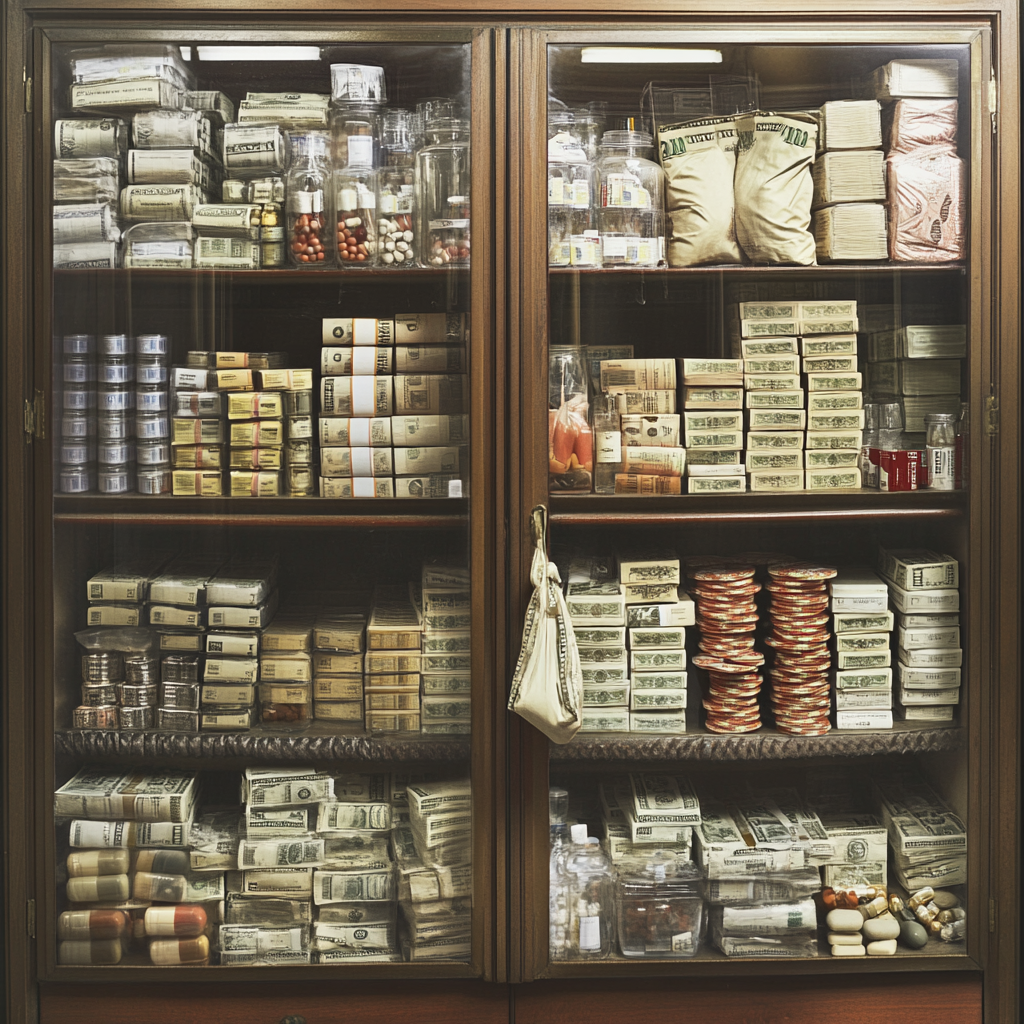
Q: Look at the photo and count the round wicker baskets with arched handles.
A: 0